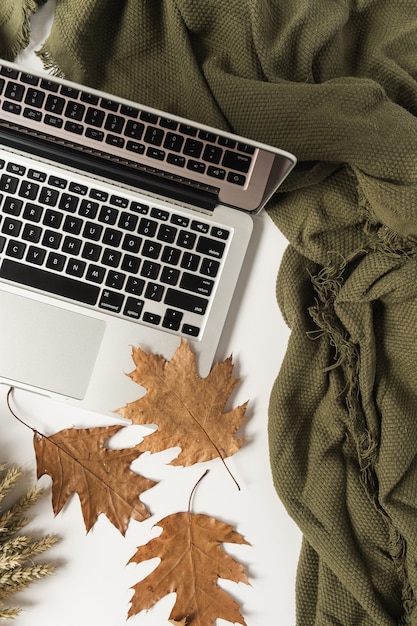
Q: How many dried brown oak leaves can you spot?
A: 3